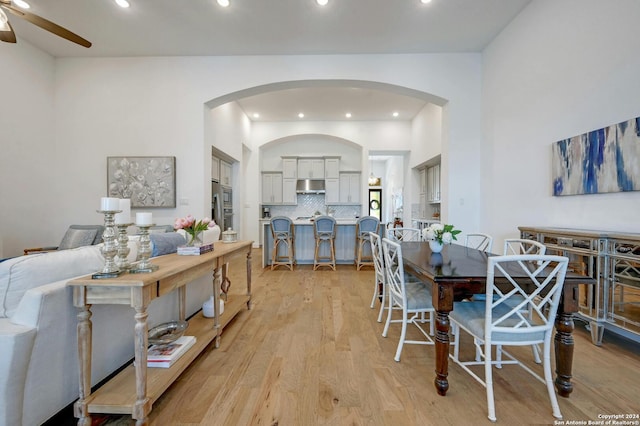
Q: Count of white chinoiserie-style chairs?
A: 6